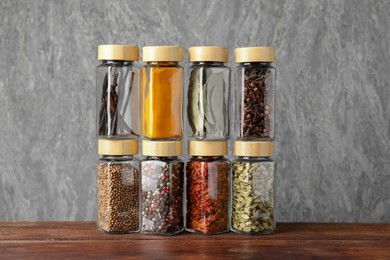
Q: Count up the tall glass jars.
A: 8